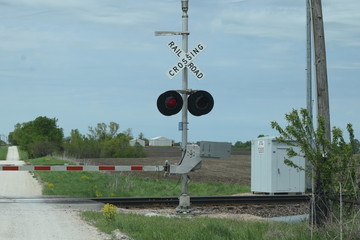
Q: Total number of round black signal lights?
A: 2